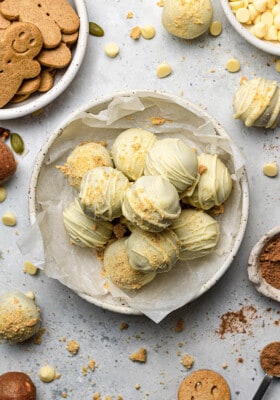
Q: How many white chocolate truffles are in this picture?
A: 13